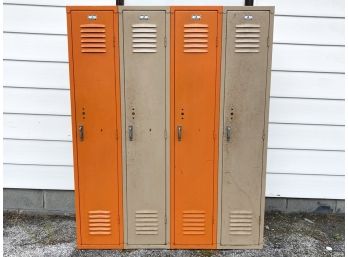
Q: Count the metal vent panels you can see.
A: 8